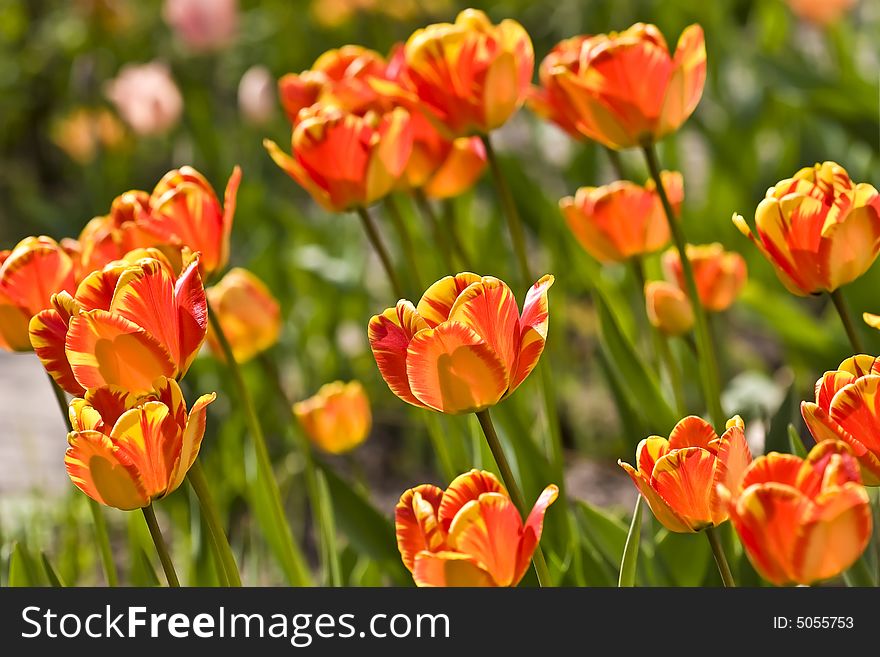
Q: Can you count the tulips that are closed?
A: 1